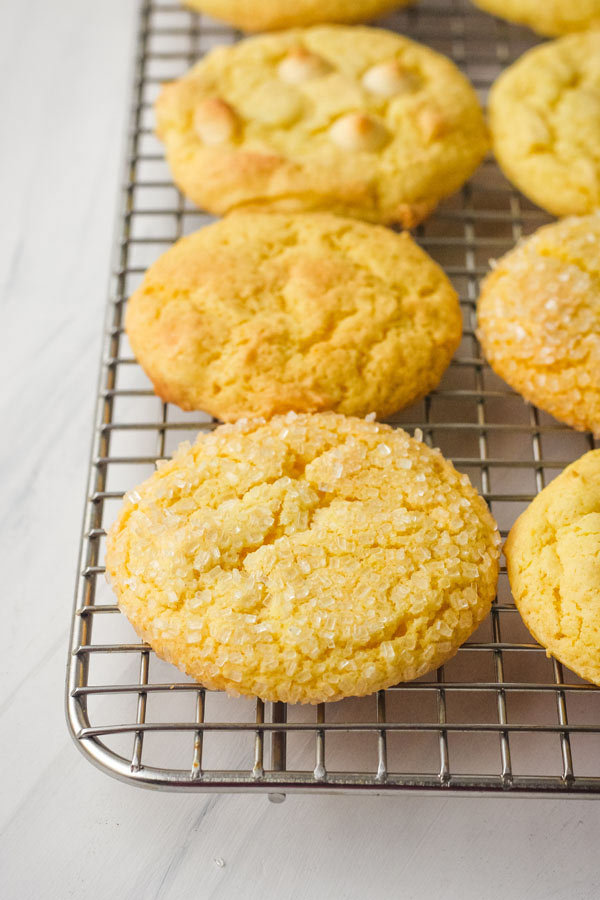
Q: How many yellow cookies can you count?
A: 8